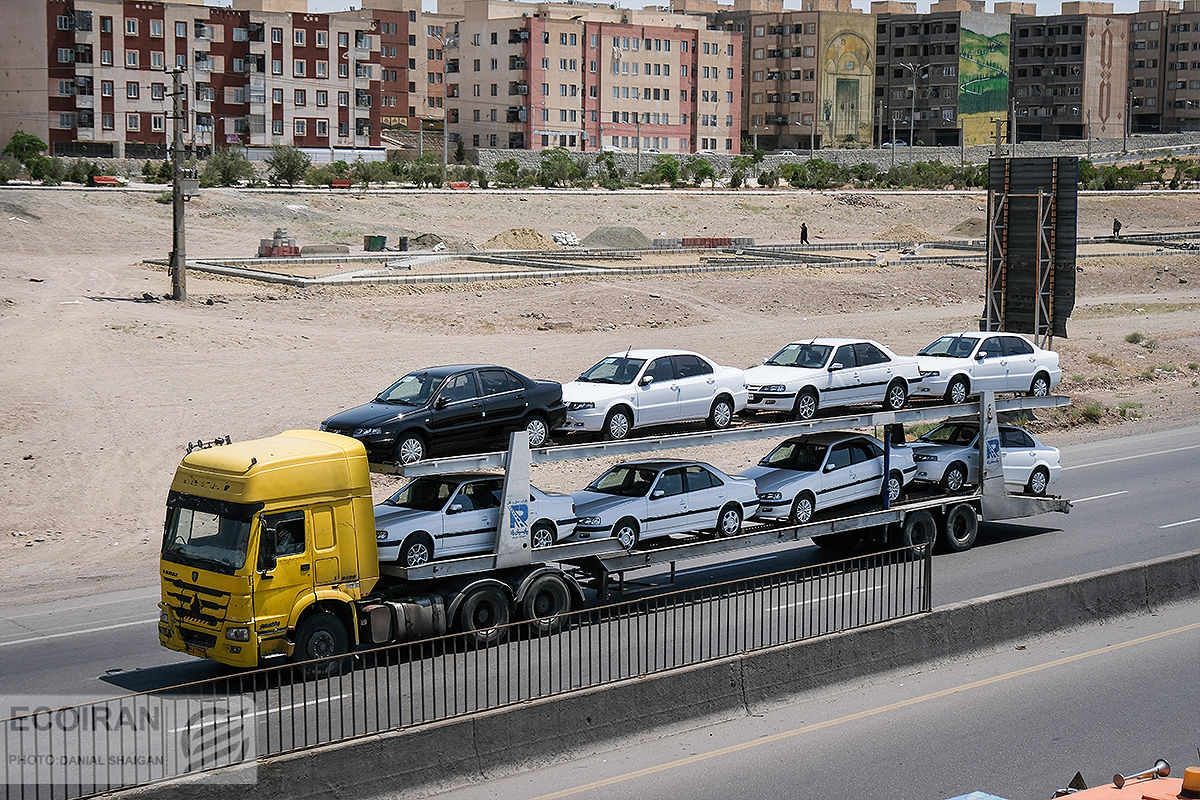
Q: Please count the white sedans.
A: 7